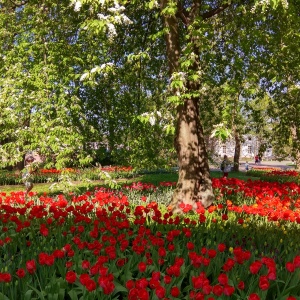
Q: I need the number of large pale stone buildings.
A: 1